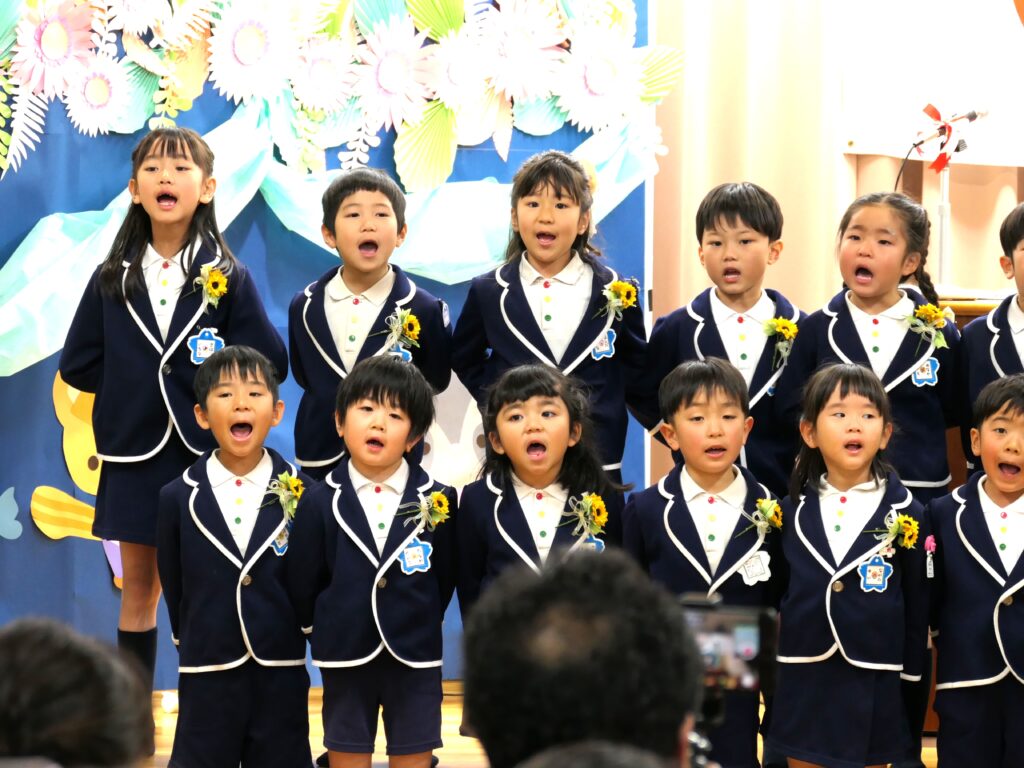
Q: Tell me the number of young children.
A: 12